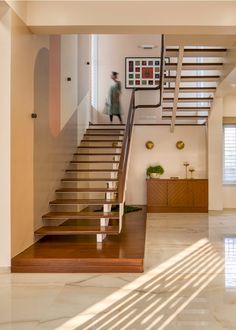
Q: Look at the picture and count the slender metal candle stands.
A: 2